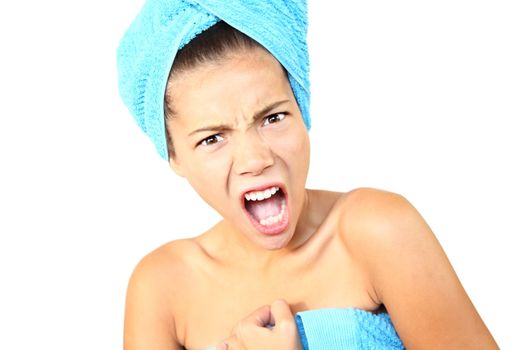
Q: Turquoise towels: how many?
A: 2